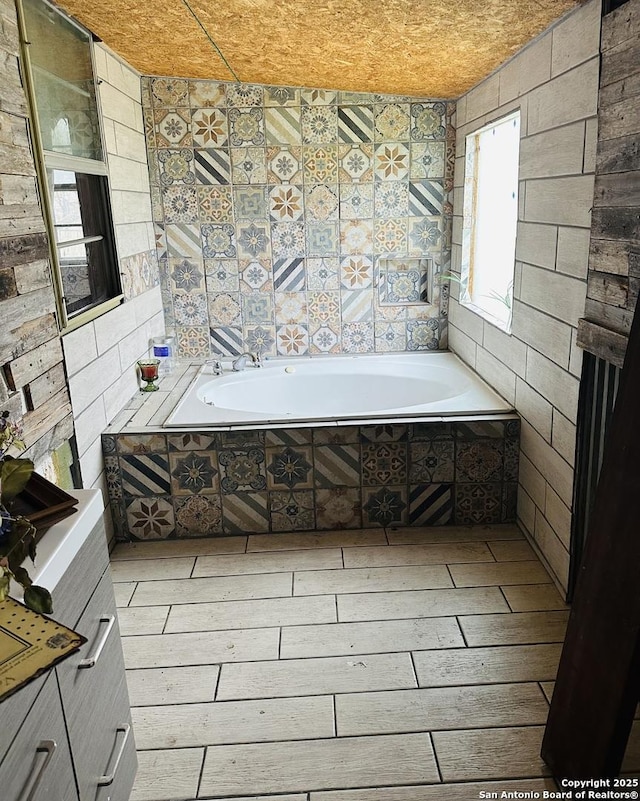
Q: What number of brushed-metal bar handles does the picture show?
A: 3